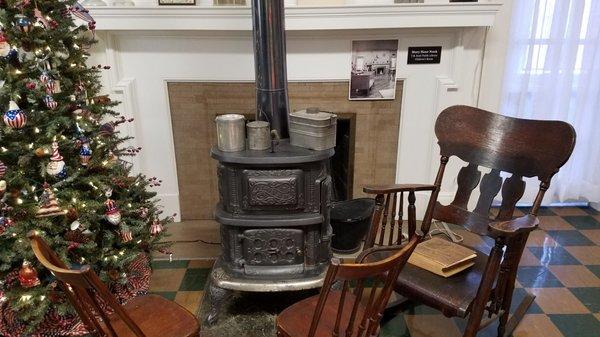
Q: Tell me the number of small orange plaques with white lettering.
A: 0